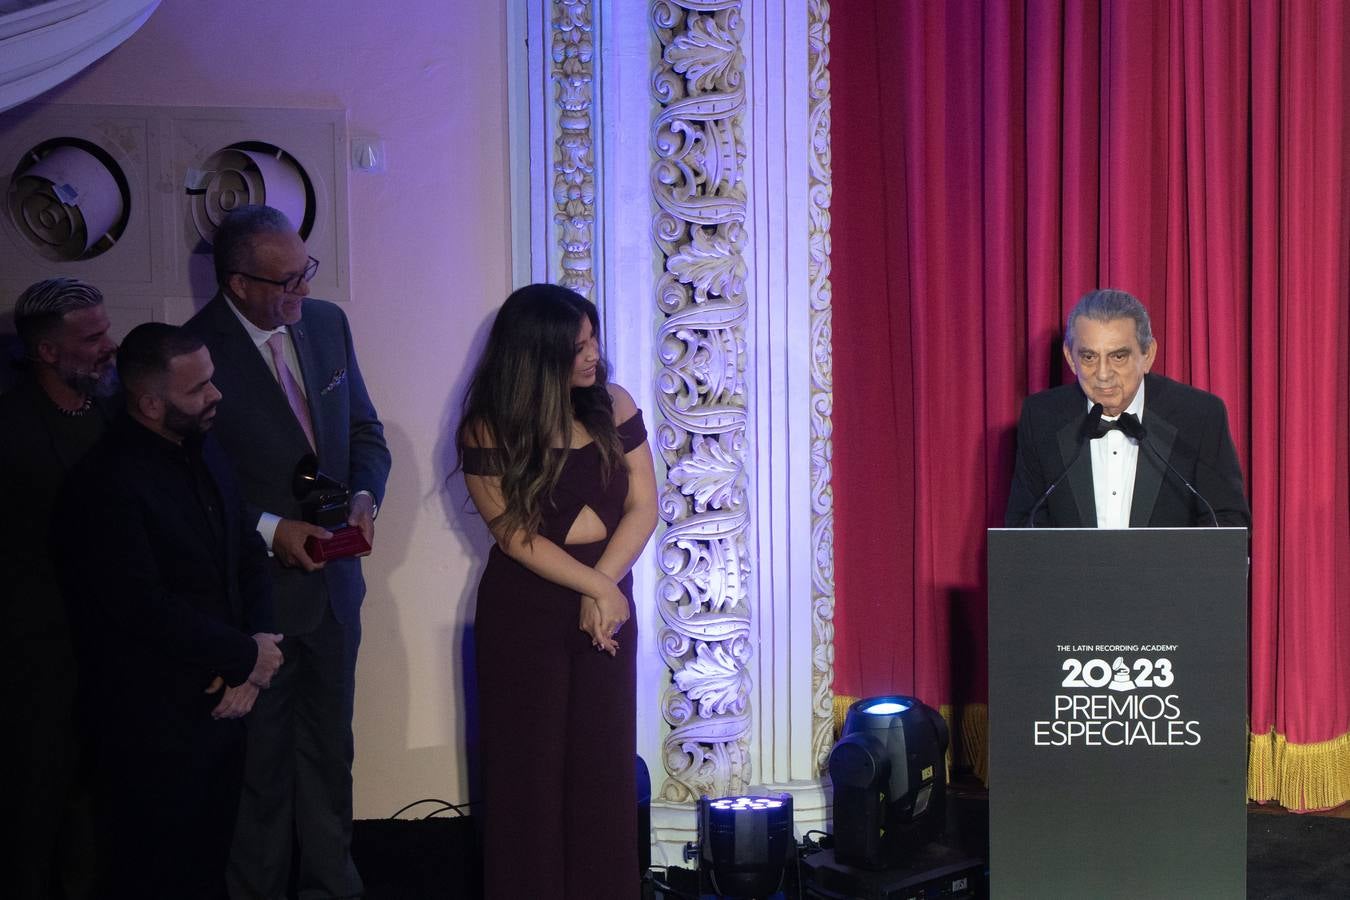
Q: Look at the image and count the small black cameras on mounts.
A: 0